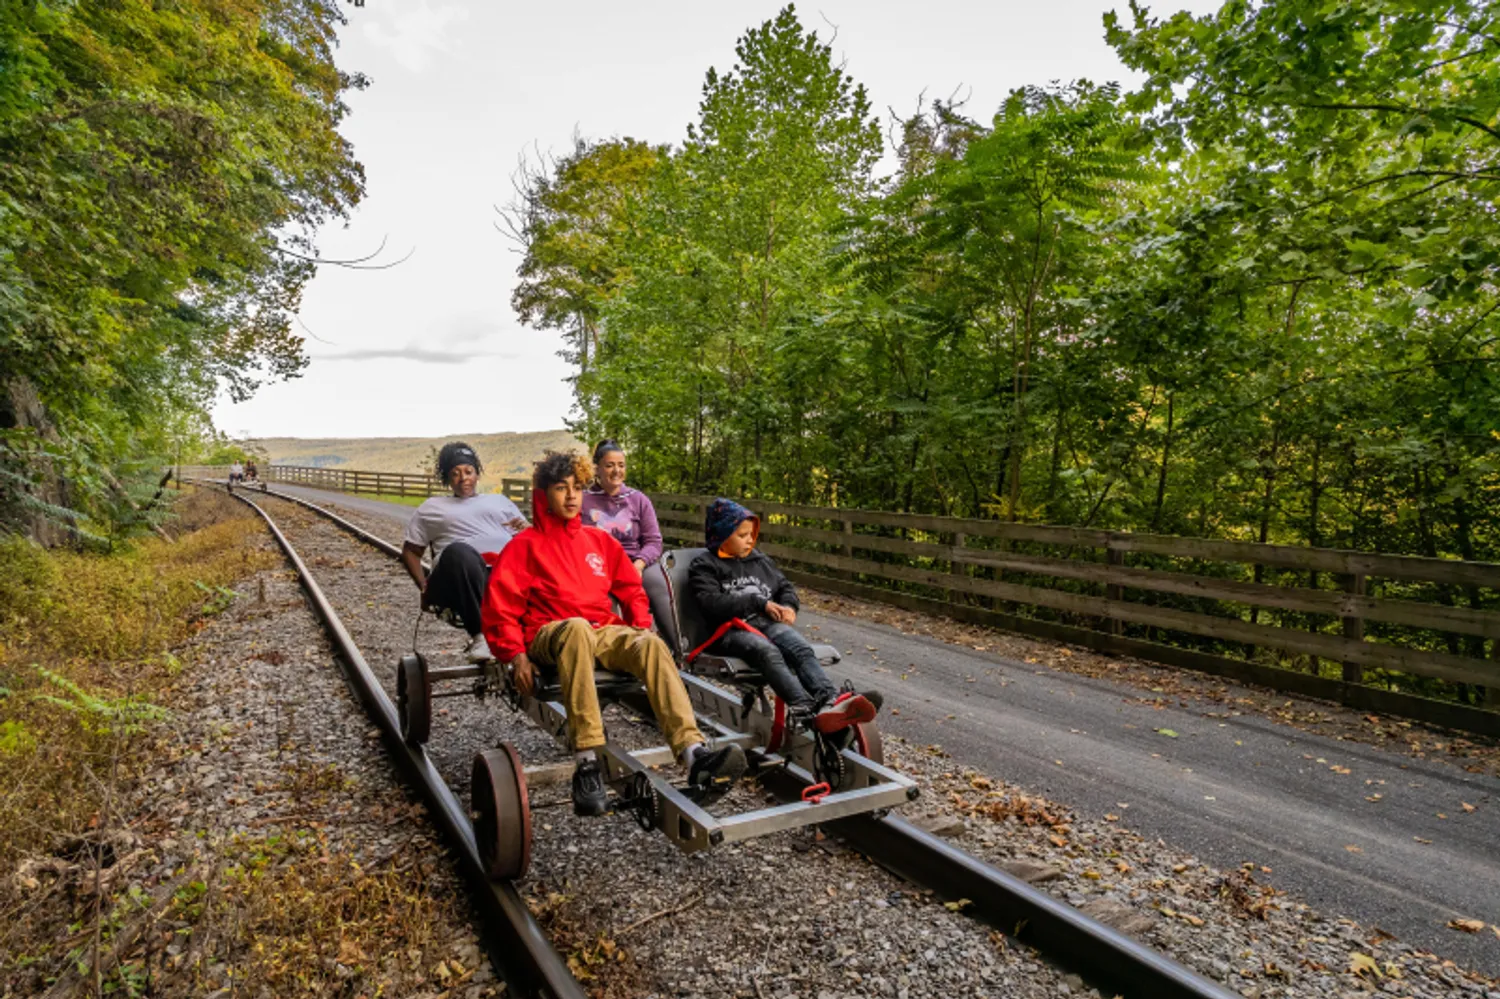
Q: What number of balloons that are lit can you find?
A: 0